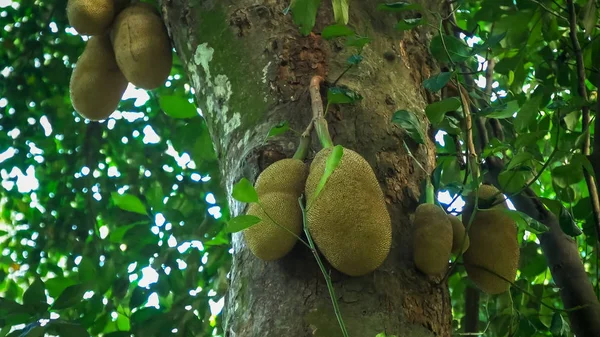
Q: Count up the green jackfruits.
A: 8